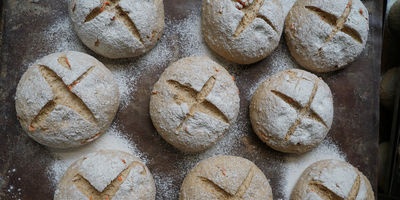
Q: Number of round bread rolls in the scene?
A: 9